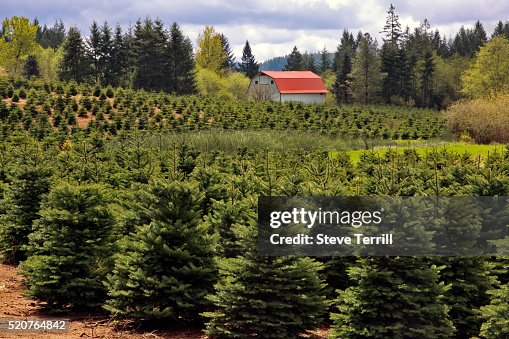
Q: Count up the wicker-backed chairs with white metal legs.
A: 0